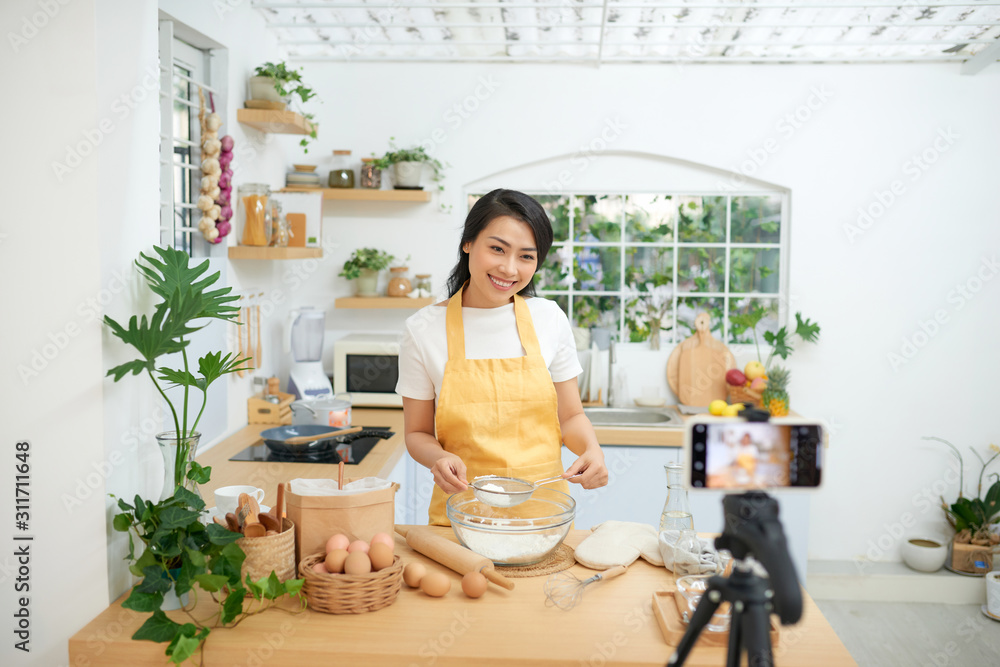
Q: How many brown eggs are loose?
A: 3